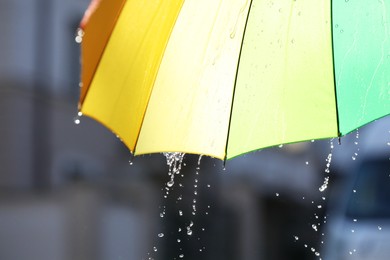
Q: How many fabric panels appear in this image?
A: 5